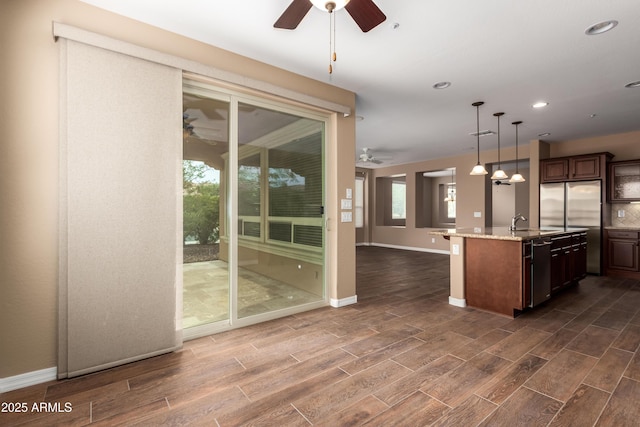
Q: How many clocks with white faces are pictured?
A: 0